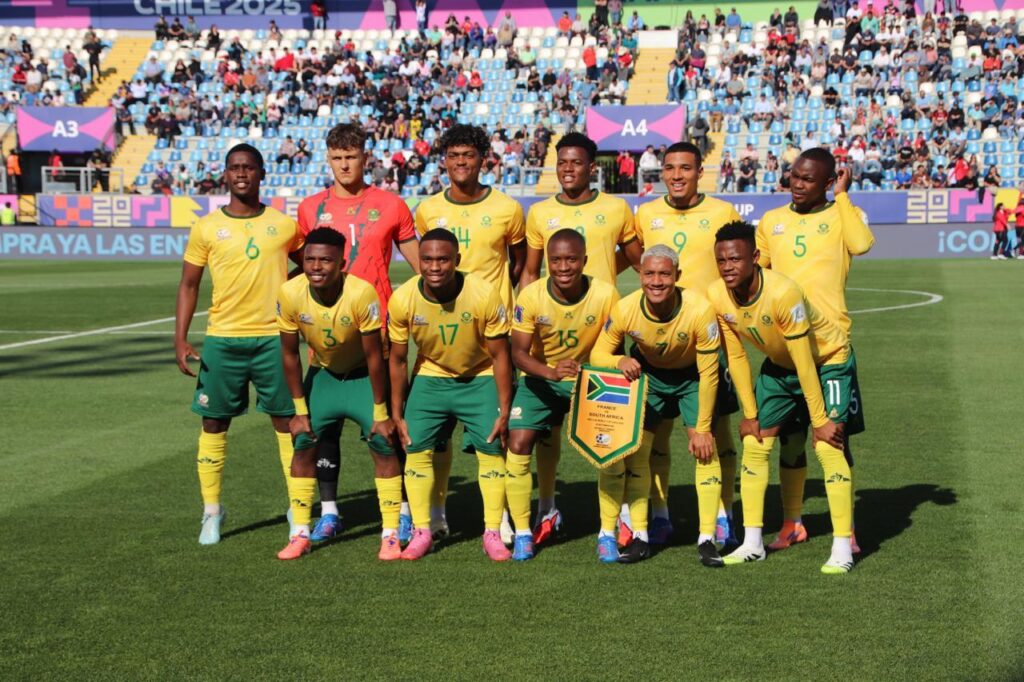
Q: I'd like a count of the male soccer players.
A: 11